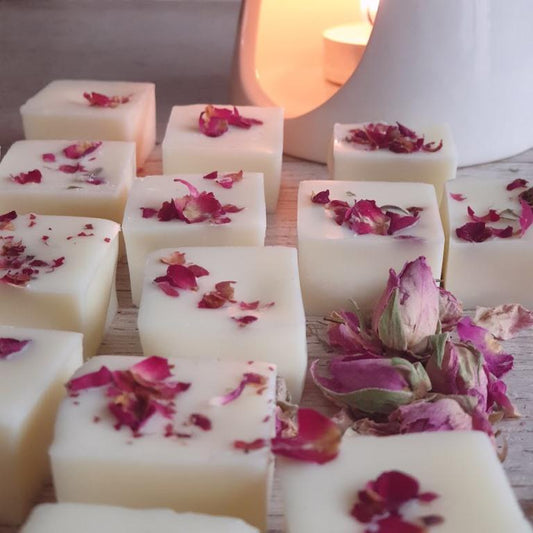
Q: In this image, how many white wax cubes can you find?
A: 13